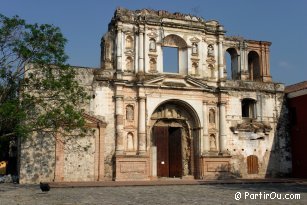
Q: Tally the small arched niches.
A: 12